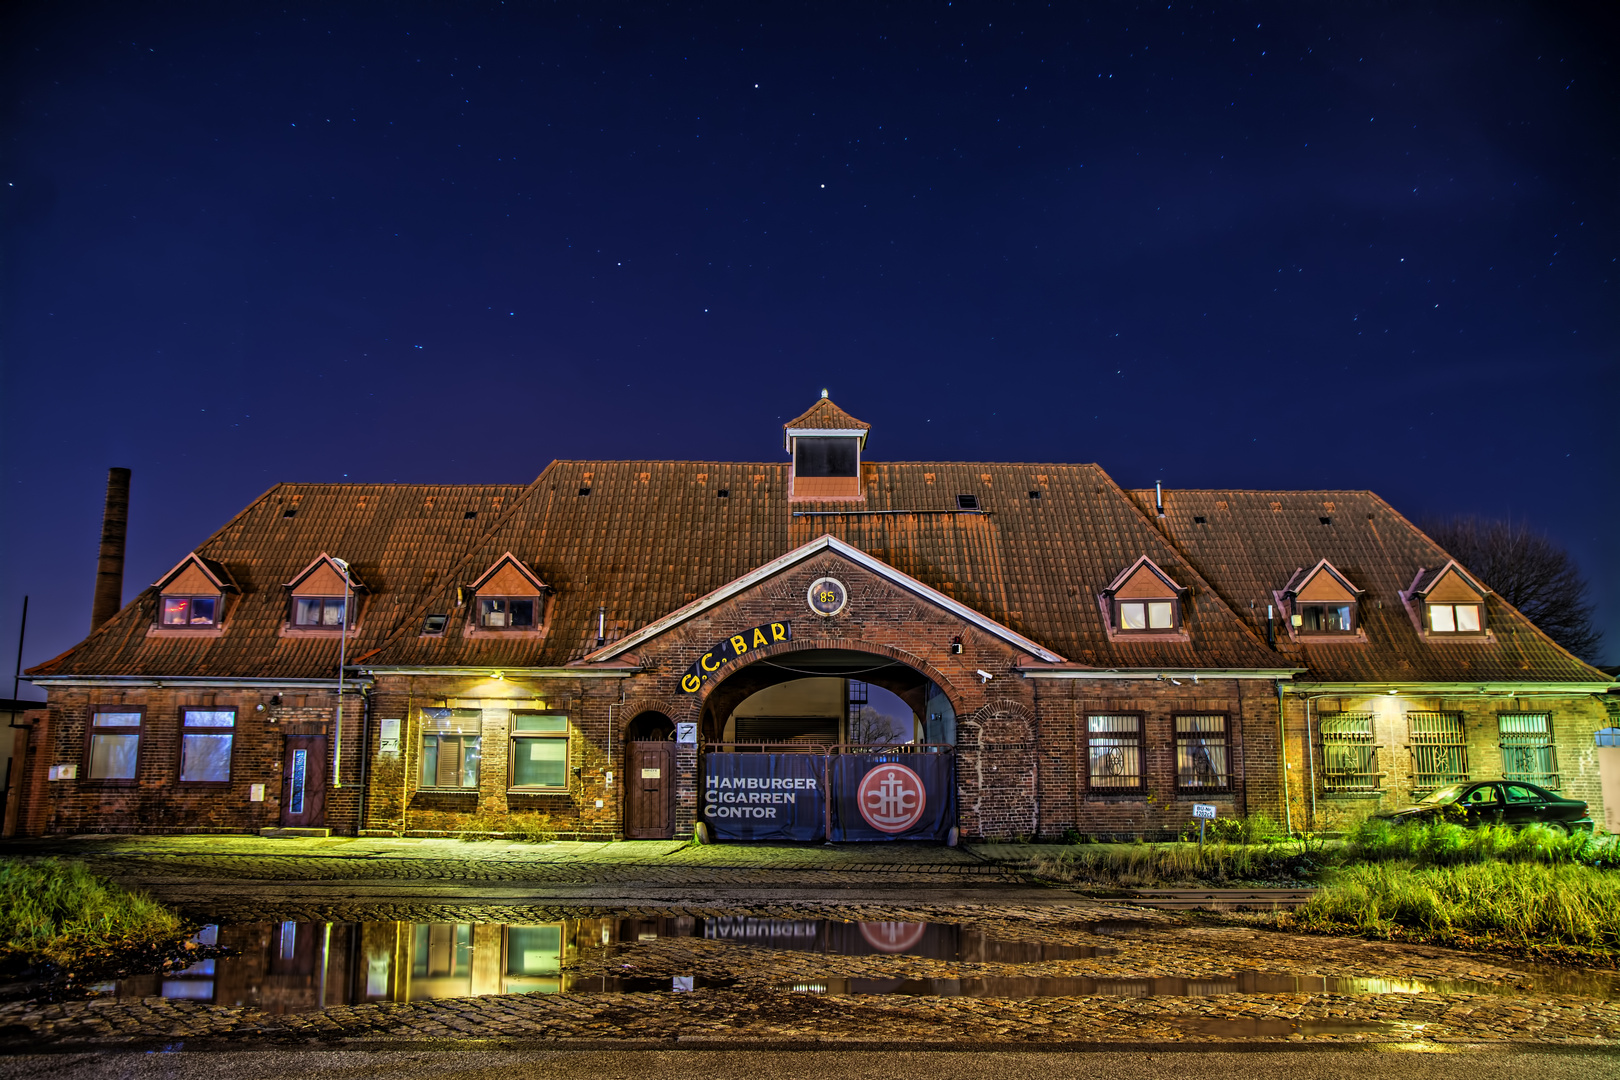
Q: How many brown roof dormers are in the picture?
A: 6